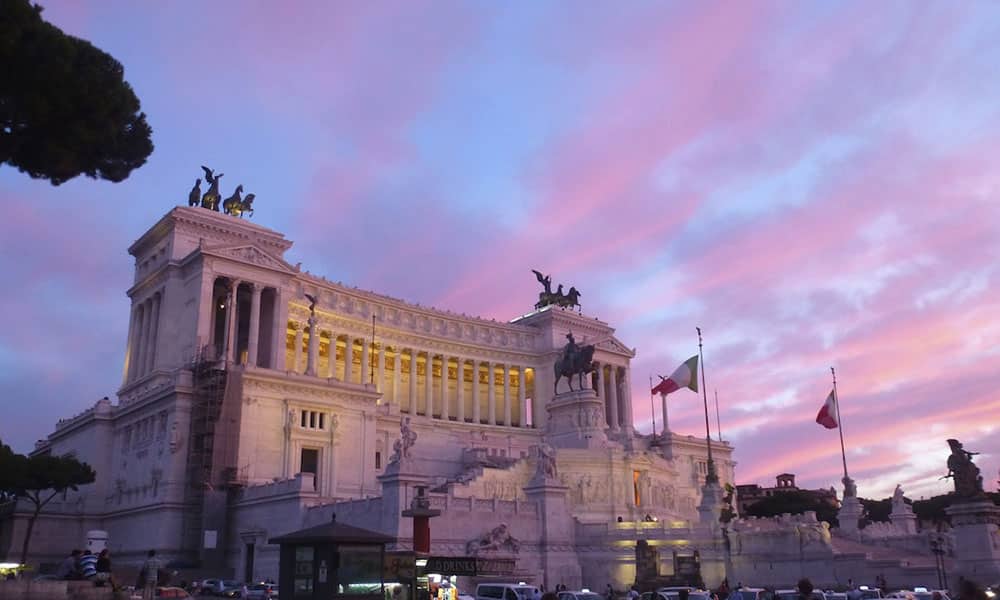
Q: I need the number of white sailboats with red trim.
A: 0